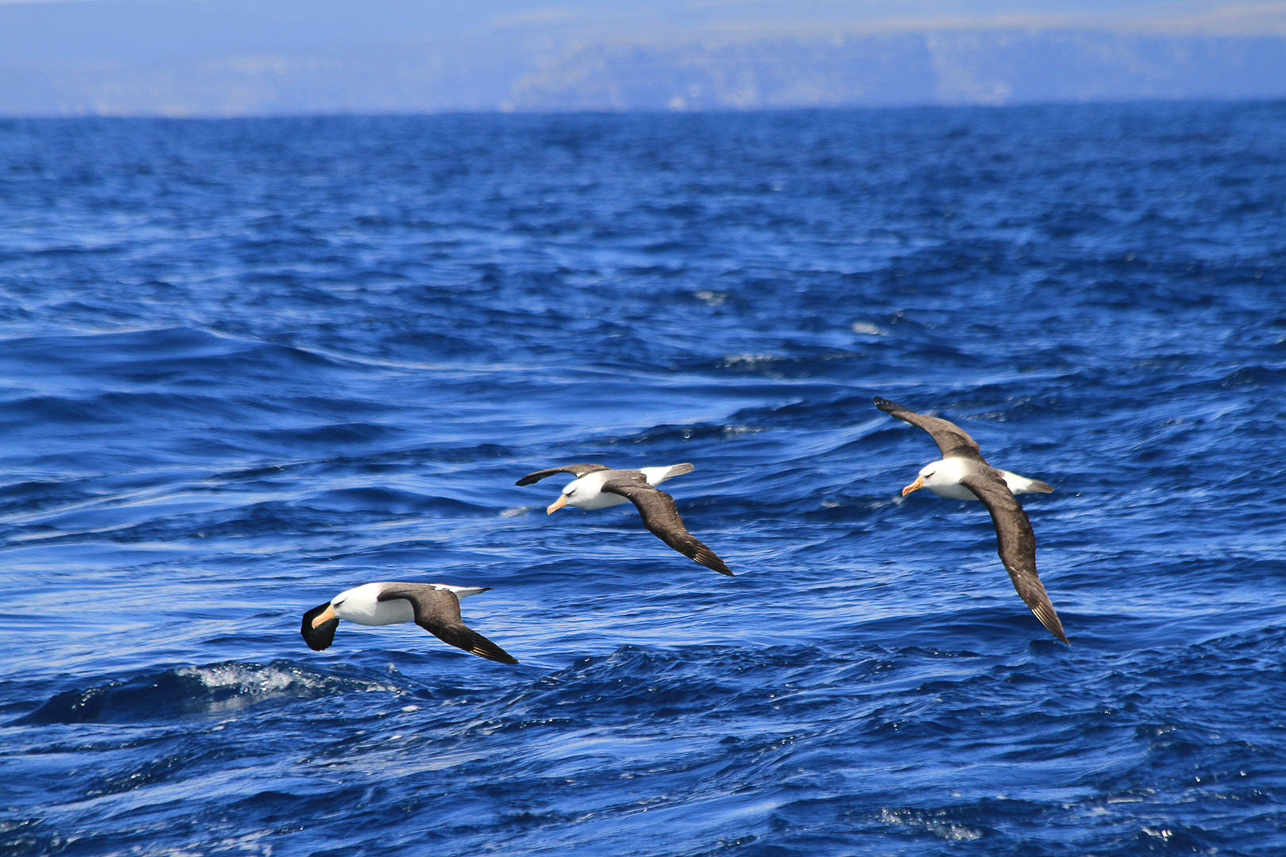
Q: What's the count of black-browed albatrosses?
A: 3